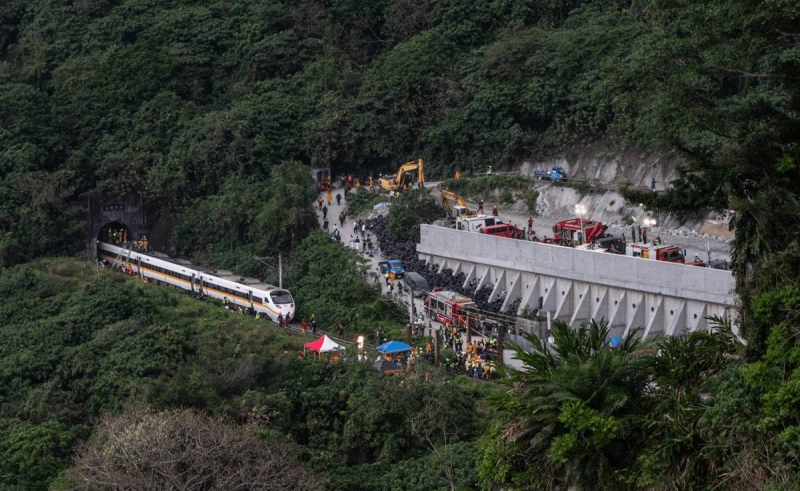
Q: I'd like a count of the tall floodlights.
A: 2